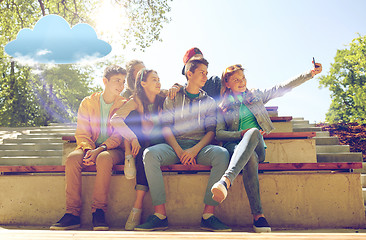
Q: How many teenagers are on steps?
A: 6